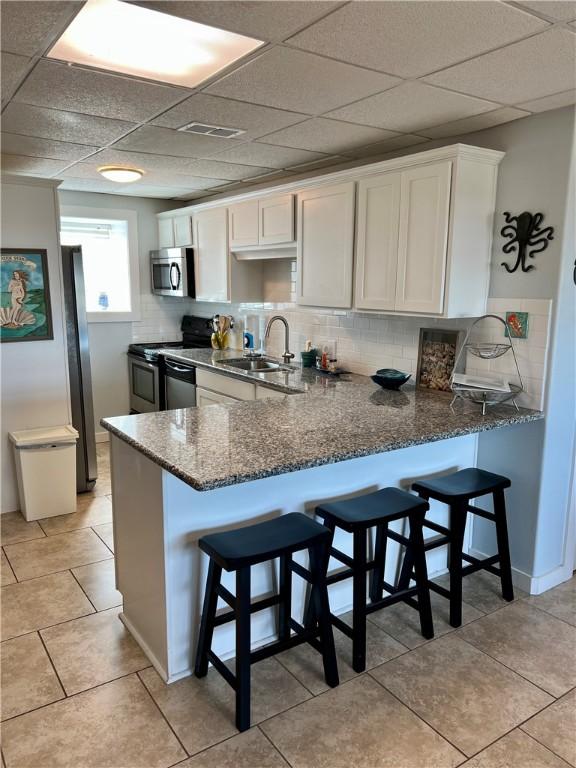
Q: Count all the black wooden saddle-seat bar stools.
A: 3